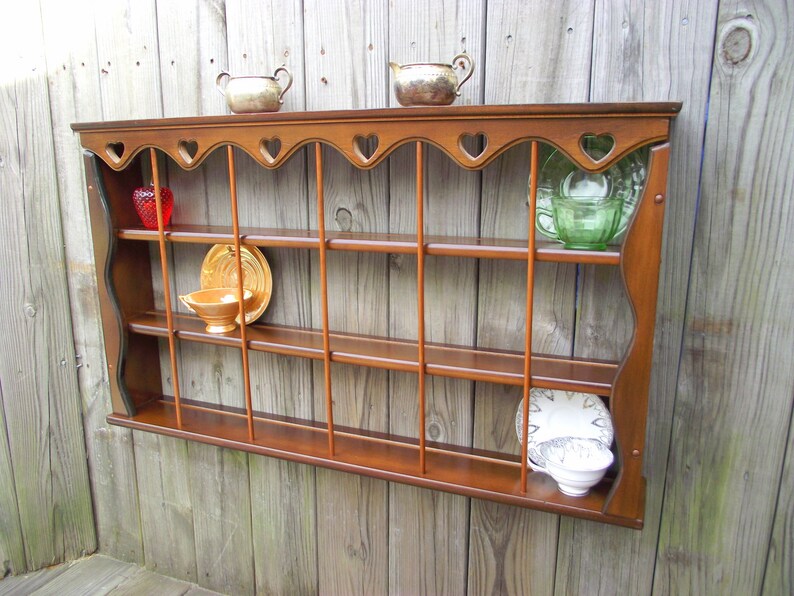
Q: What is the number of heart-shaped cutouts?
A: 6